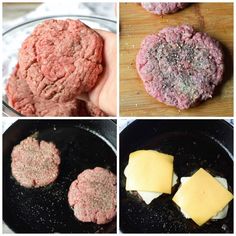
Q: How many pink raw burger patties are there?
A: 5